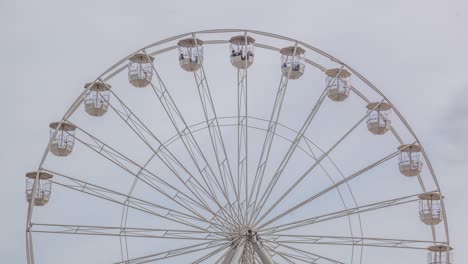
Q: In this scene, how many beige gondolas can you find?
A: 12